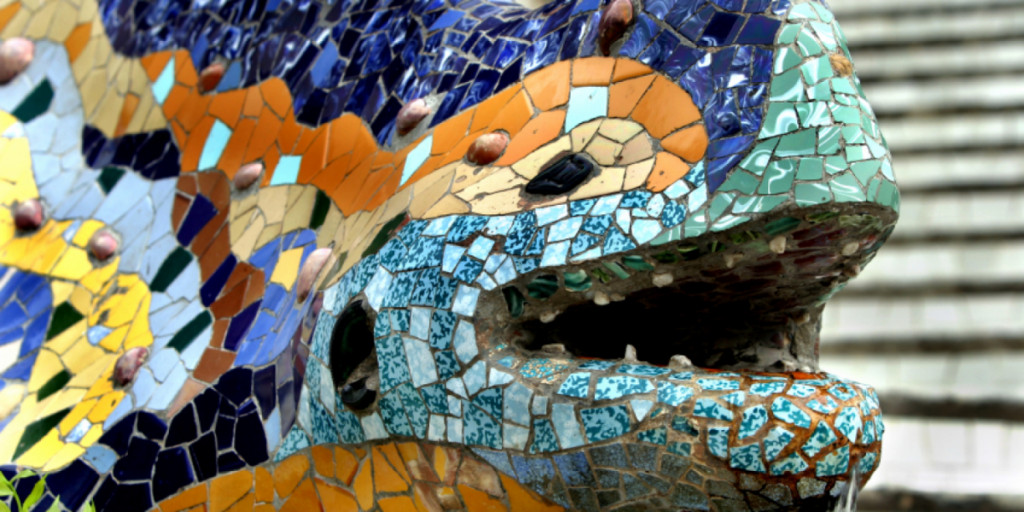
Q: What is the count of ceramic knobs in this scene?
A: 10